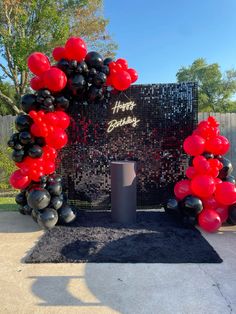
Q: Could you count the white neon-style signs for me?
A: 1